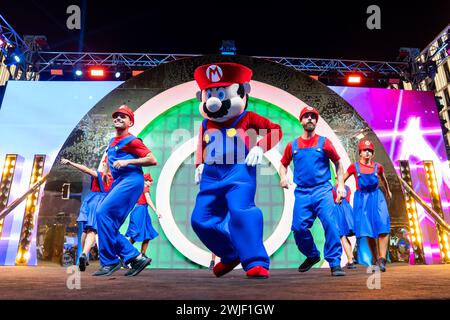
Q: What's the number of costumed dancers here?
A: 7